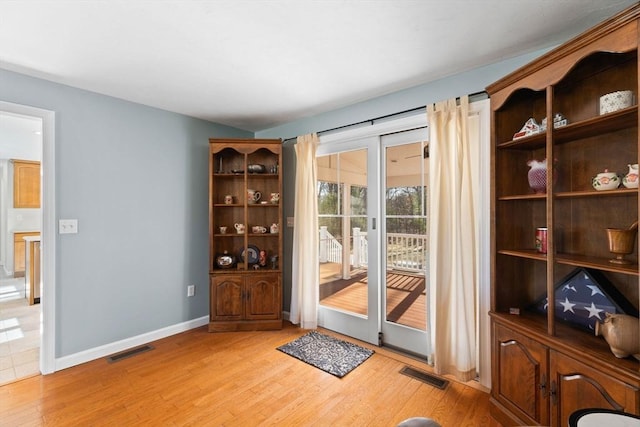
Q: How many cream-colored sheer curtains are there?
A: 2